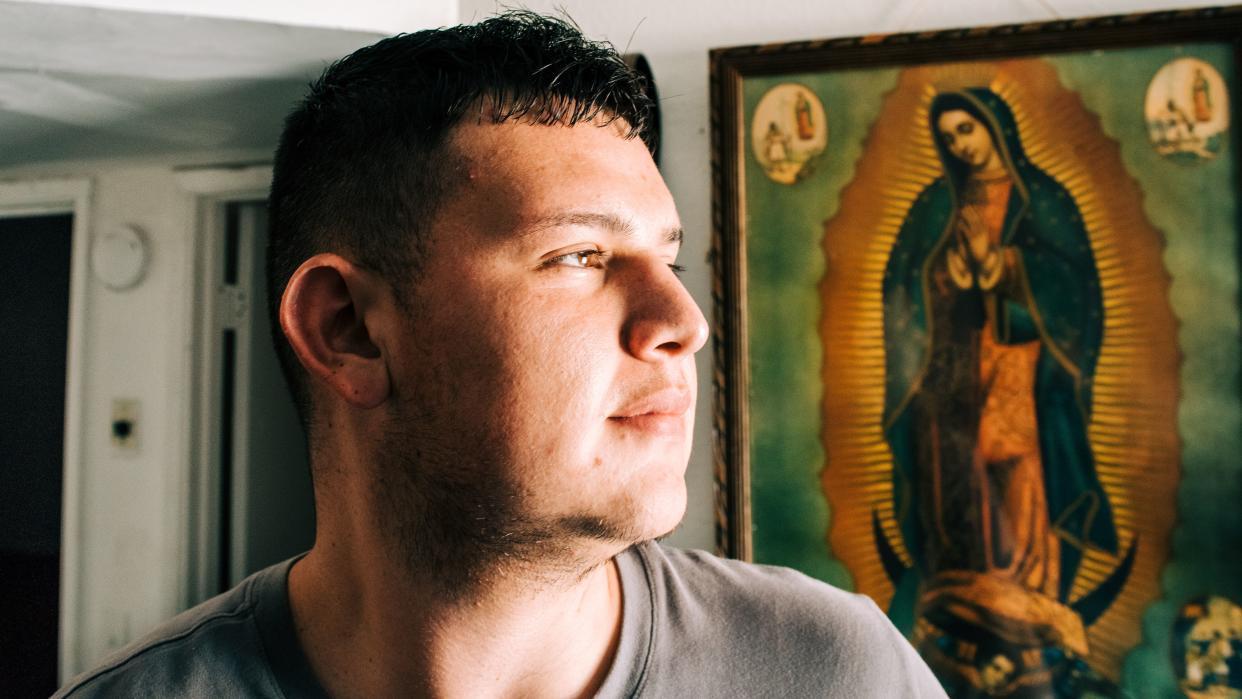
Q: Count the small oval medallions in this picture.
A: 3